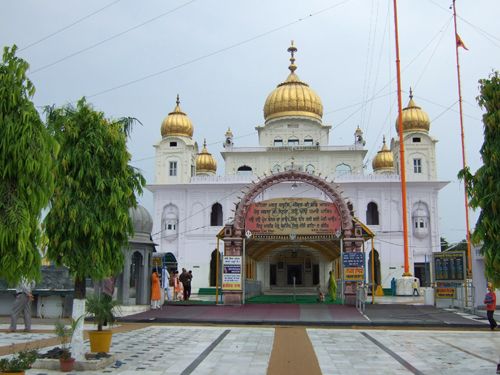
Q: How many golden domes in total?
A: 5